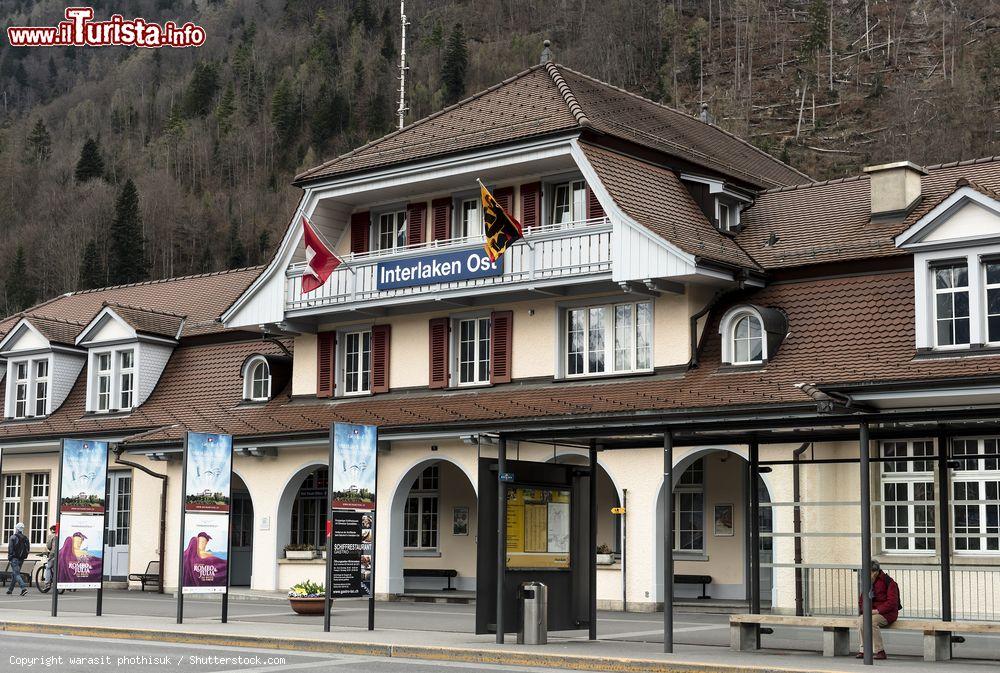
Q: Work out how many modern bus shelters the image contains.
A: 1